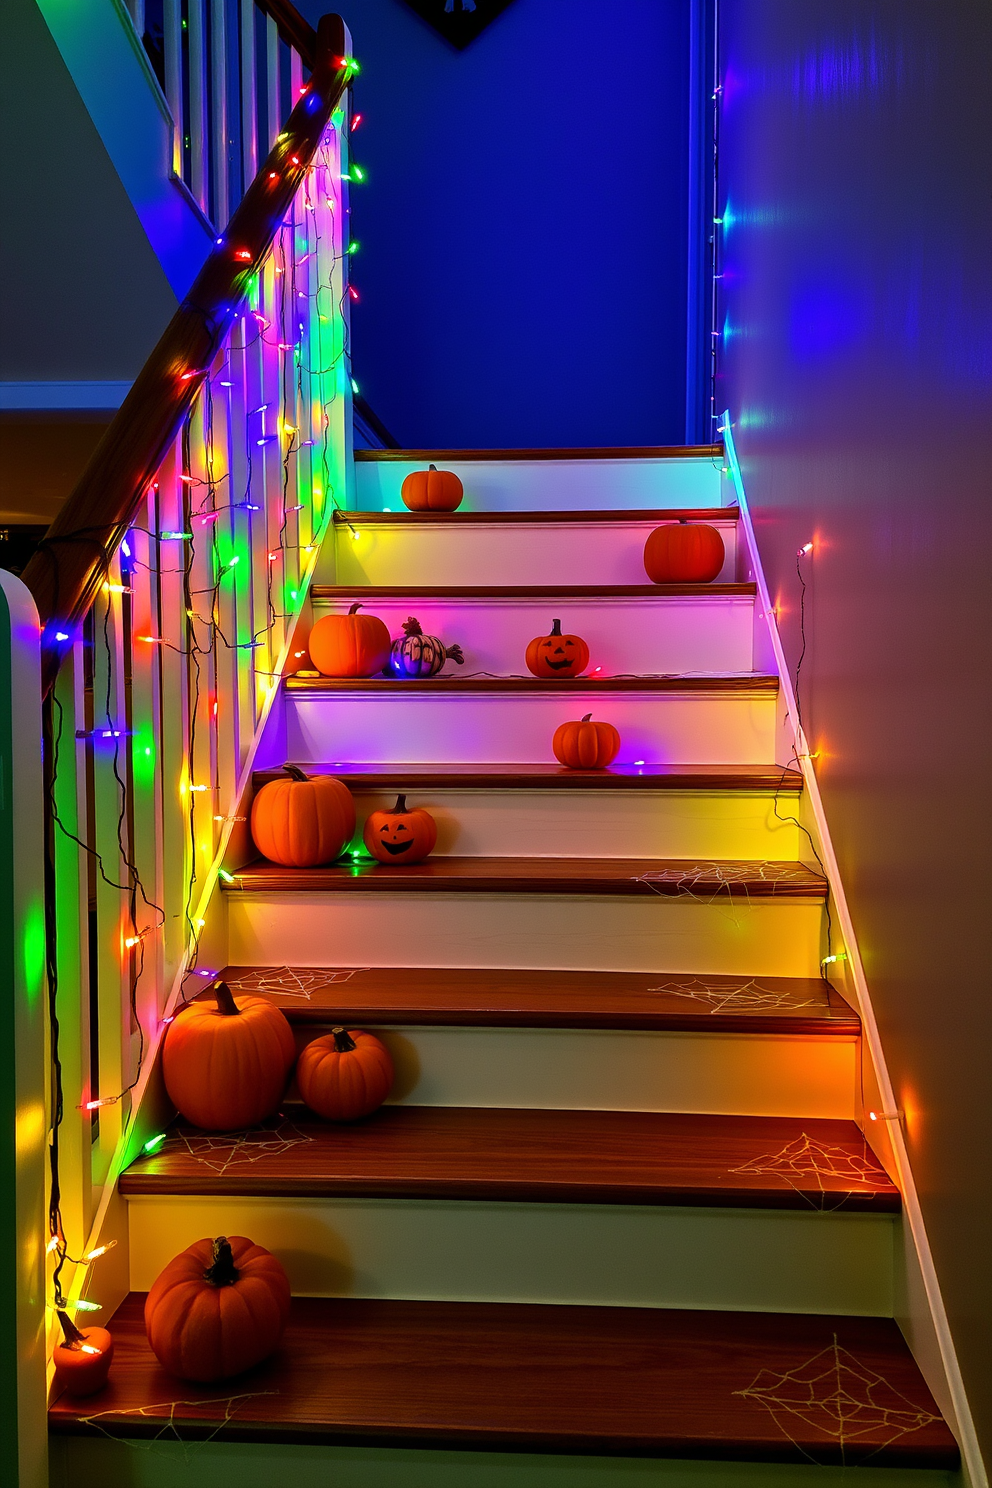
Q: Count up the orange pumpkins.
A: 11